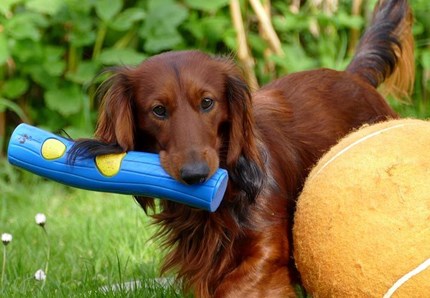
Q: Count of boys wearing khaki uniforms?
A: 0